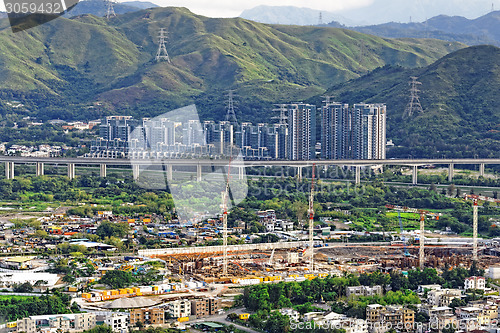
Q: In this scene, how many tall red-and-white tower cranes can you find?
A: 4